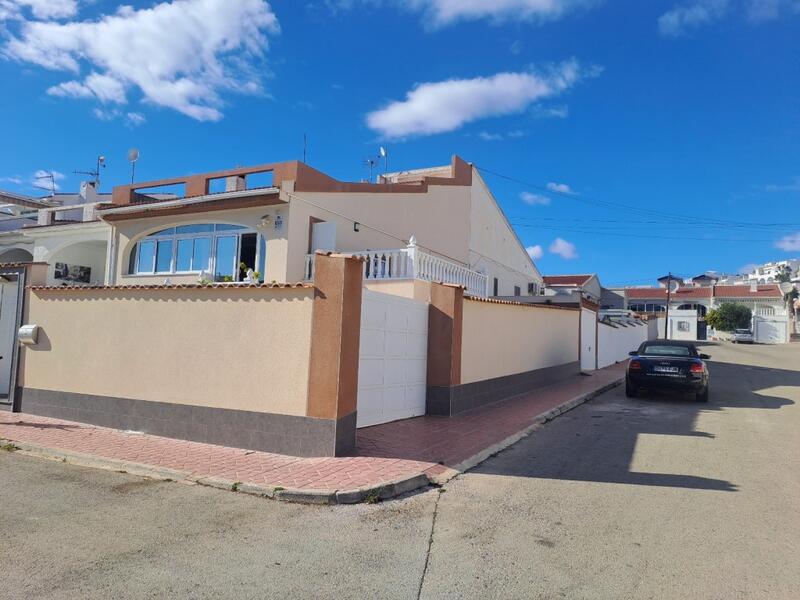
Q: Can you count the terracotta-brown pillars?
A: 2